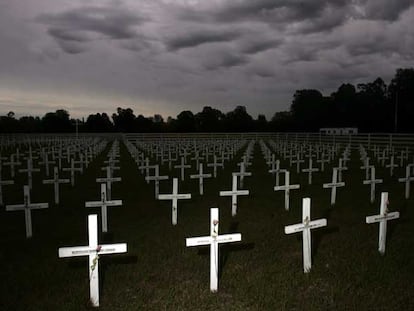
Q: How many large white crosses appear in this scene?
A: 4